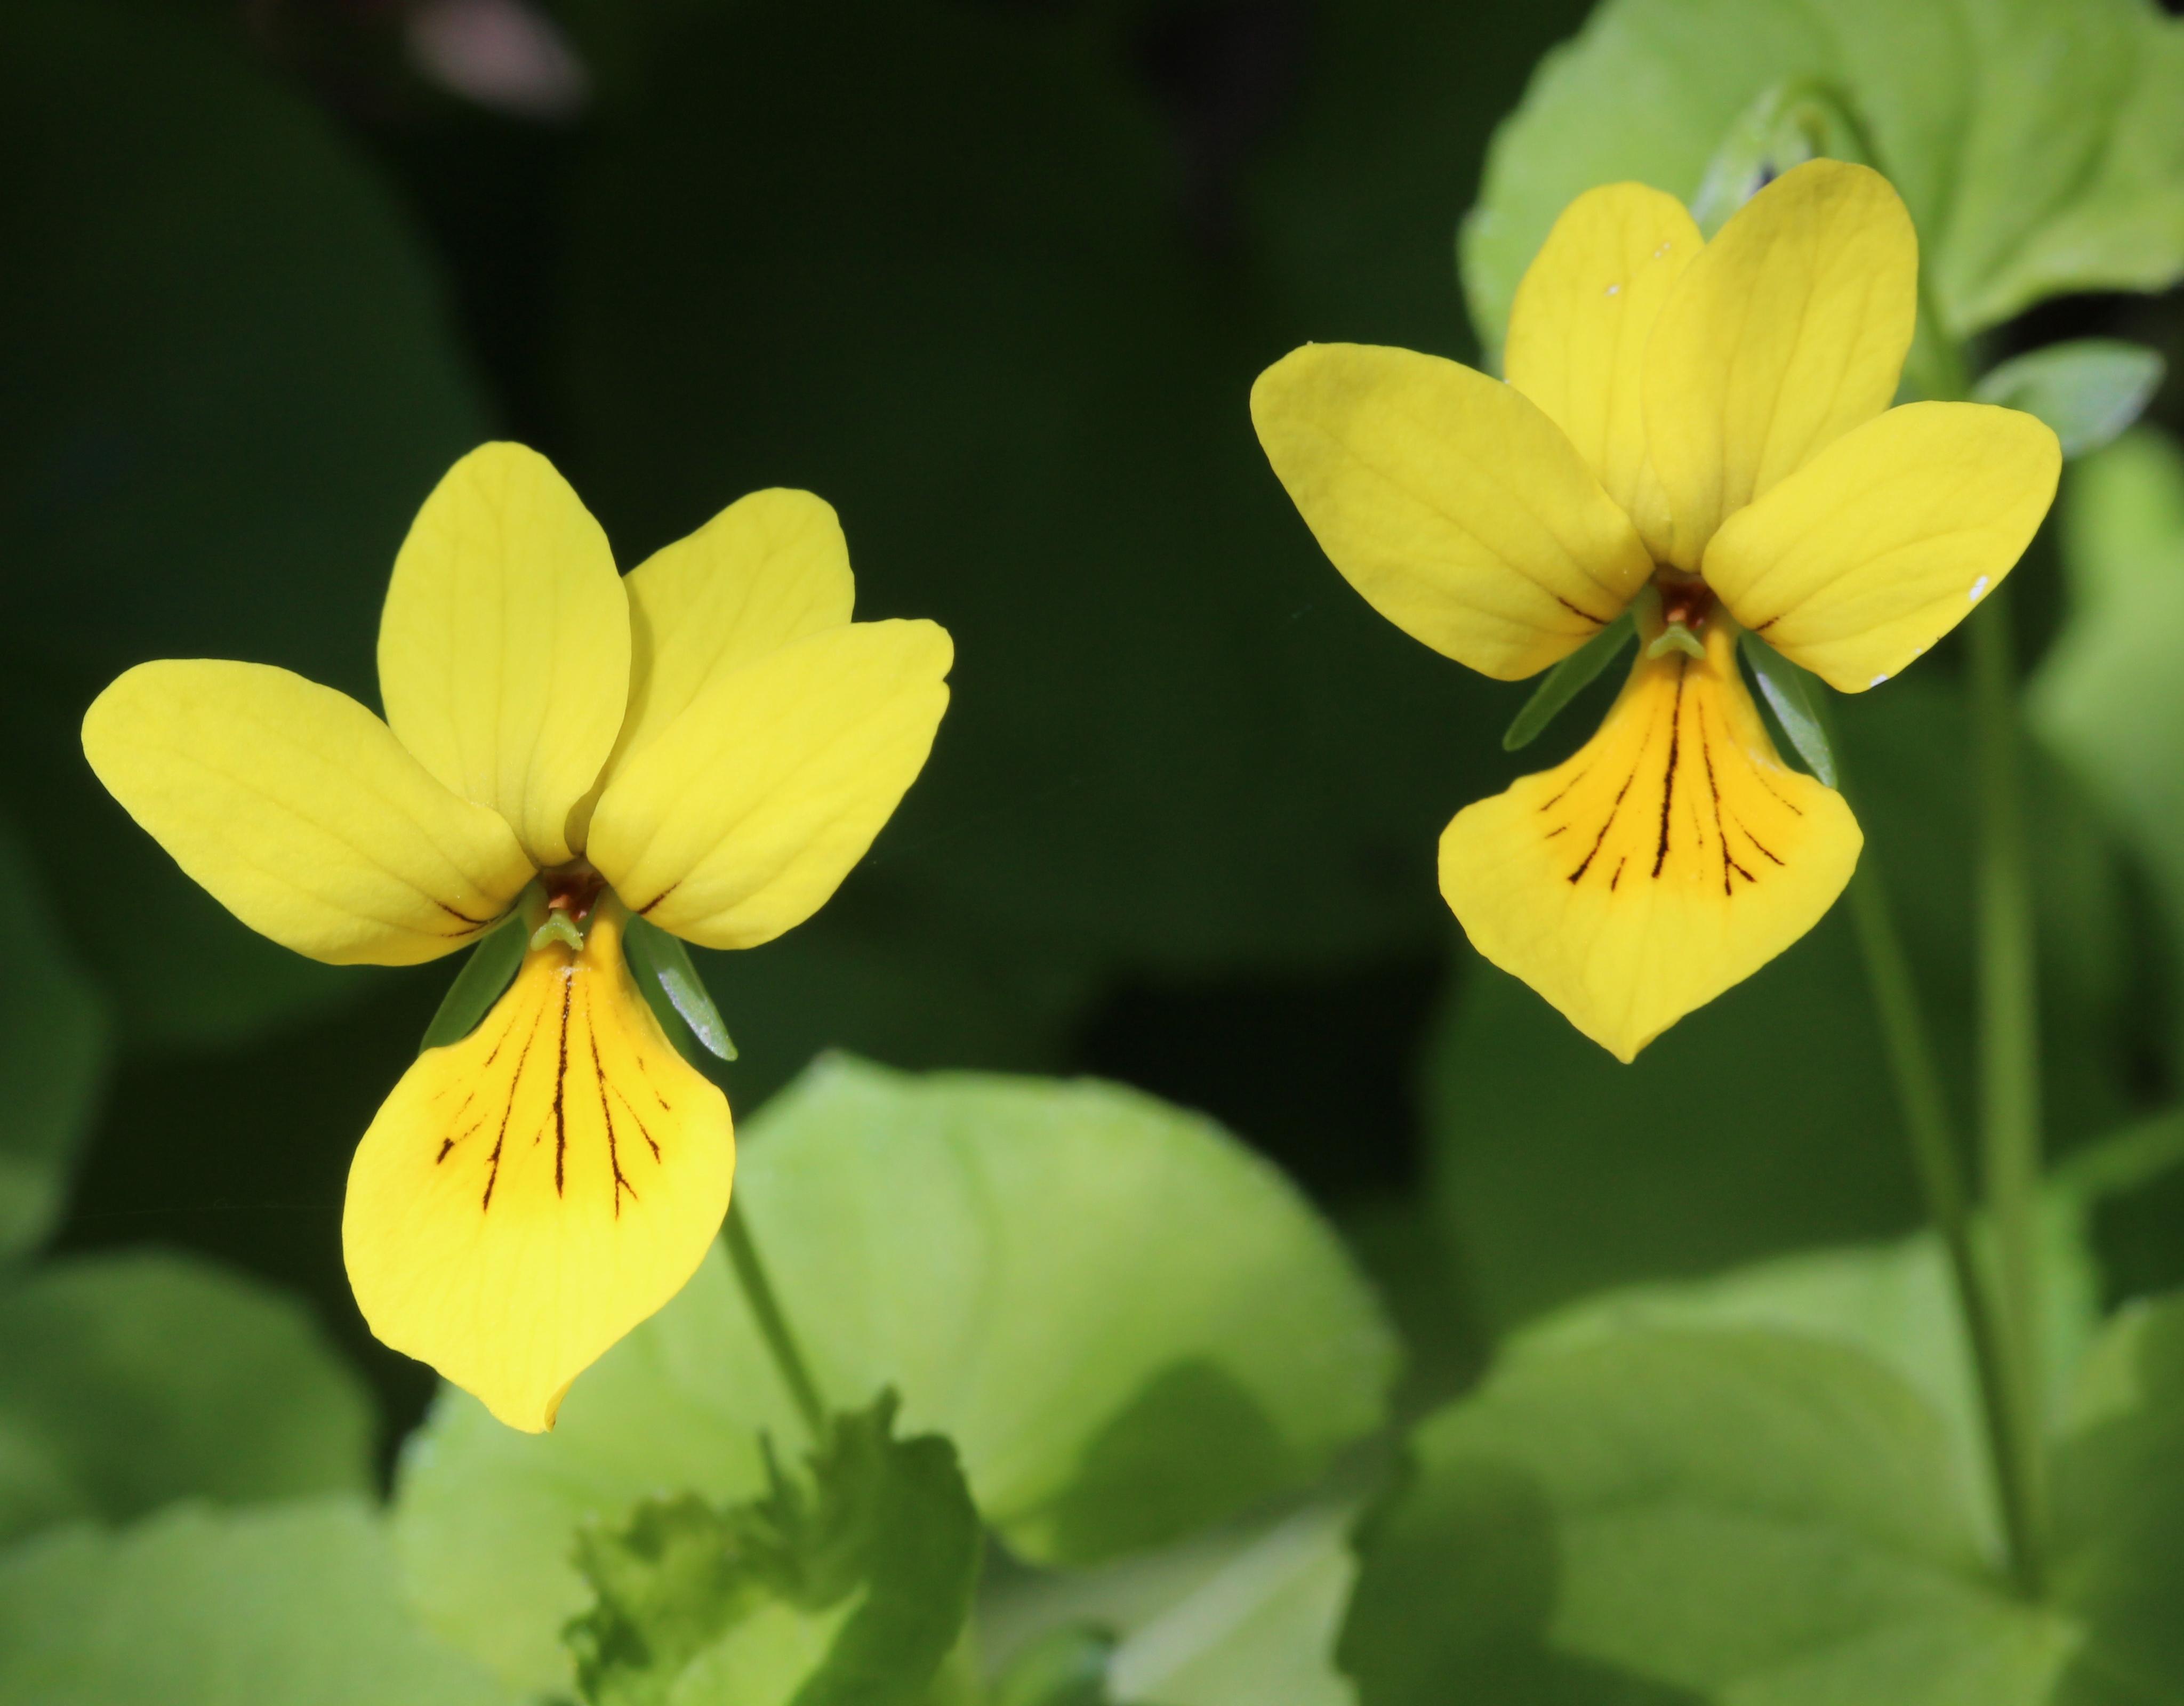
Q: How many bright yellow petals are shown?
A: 10